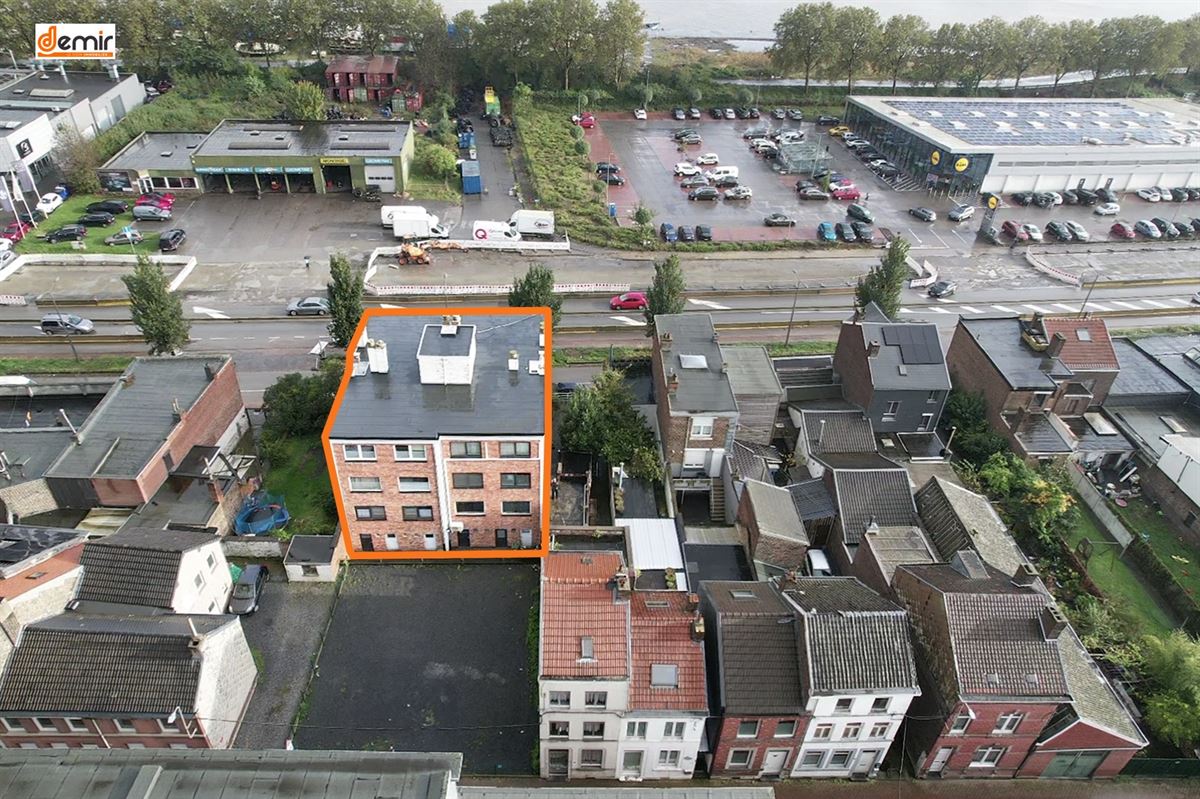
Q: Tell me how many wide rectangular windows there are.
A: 12